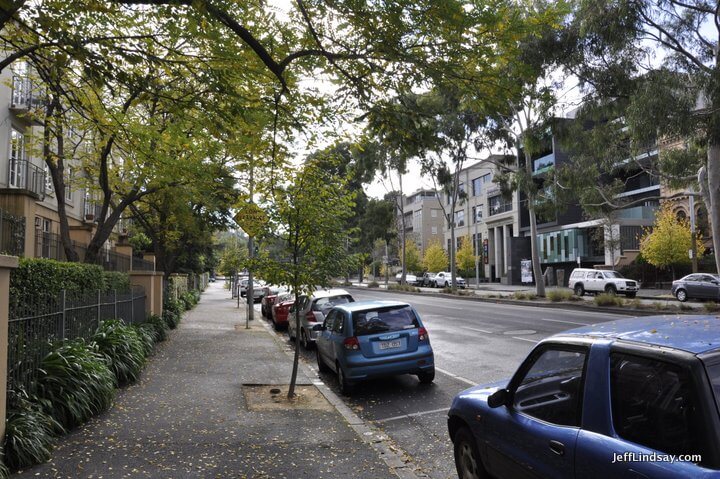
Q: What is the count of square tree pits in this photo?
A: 2